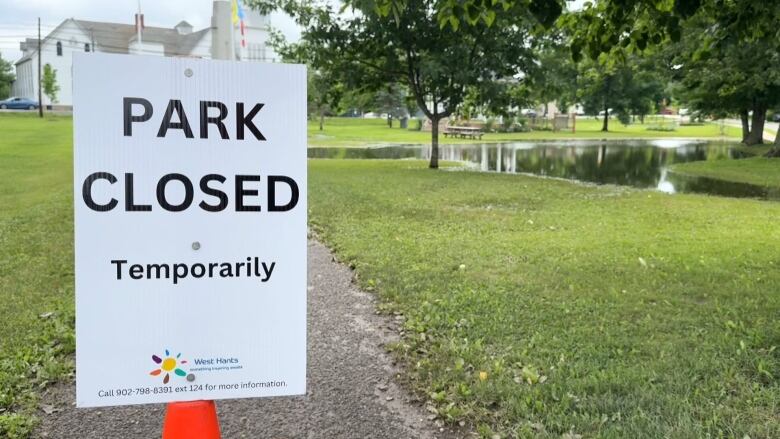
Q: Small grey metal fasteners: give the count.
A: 3